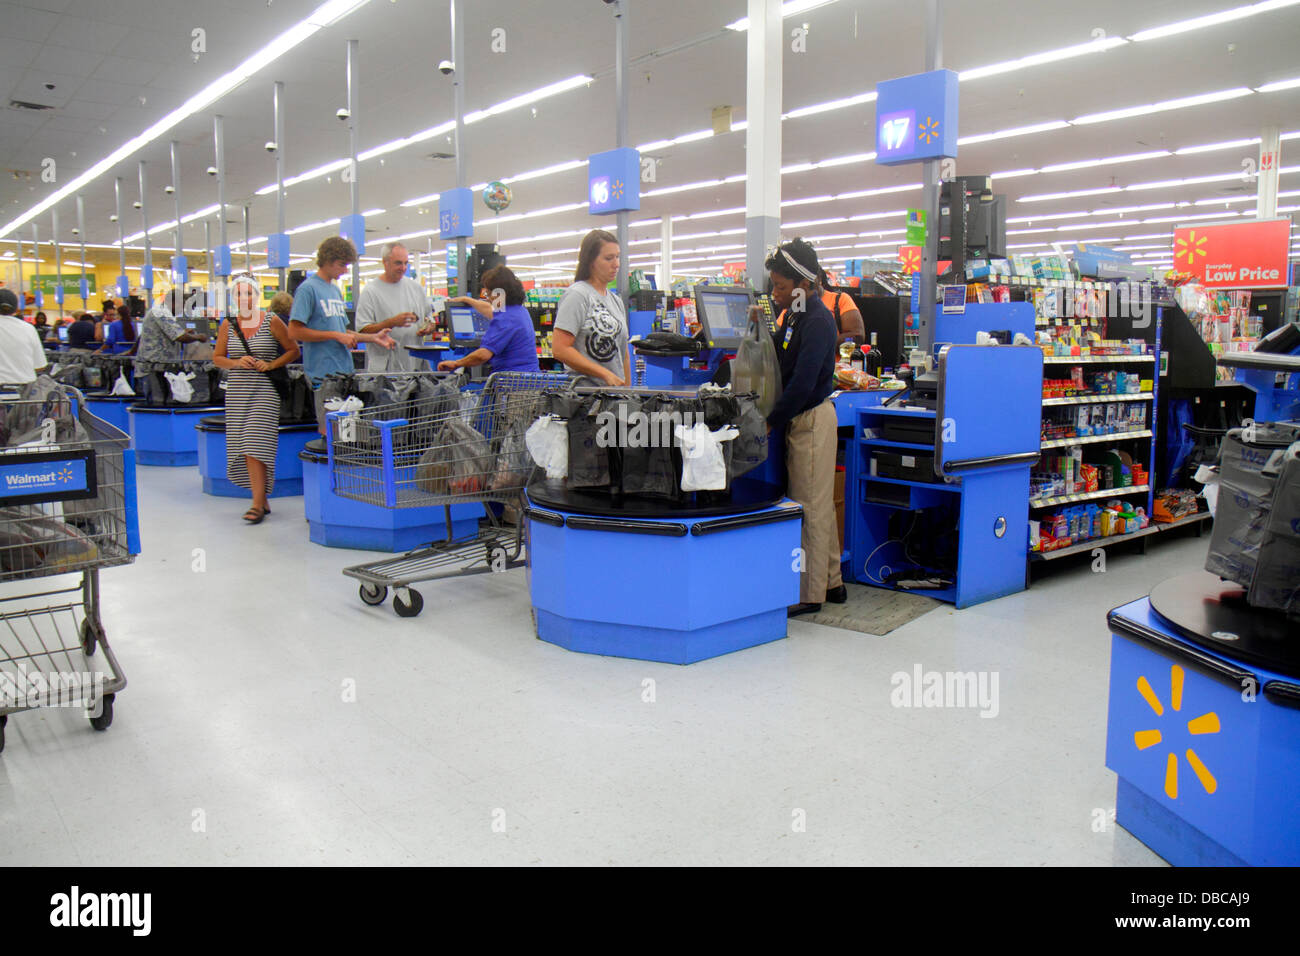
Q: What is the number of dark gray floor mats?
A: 1